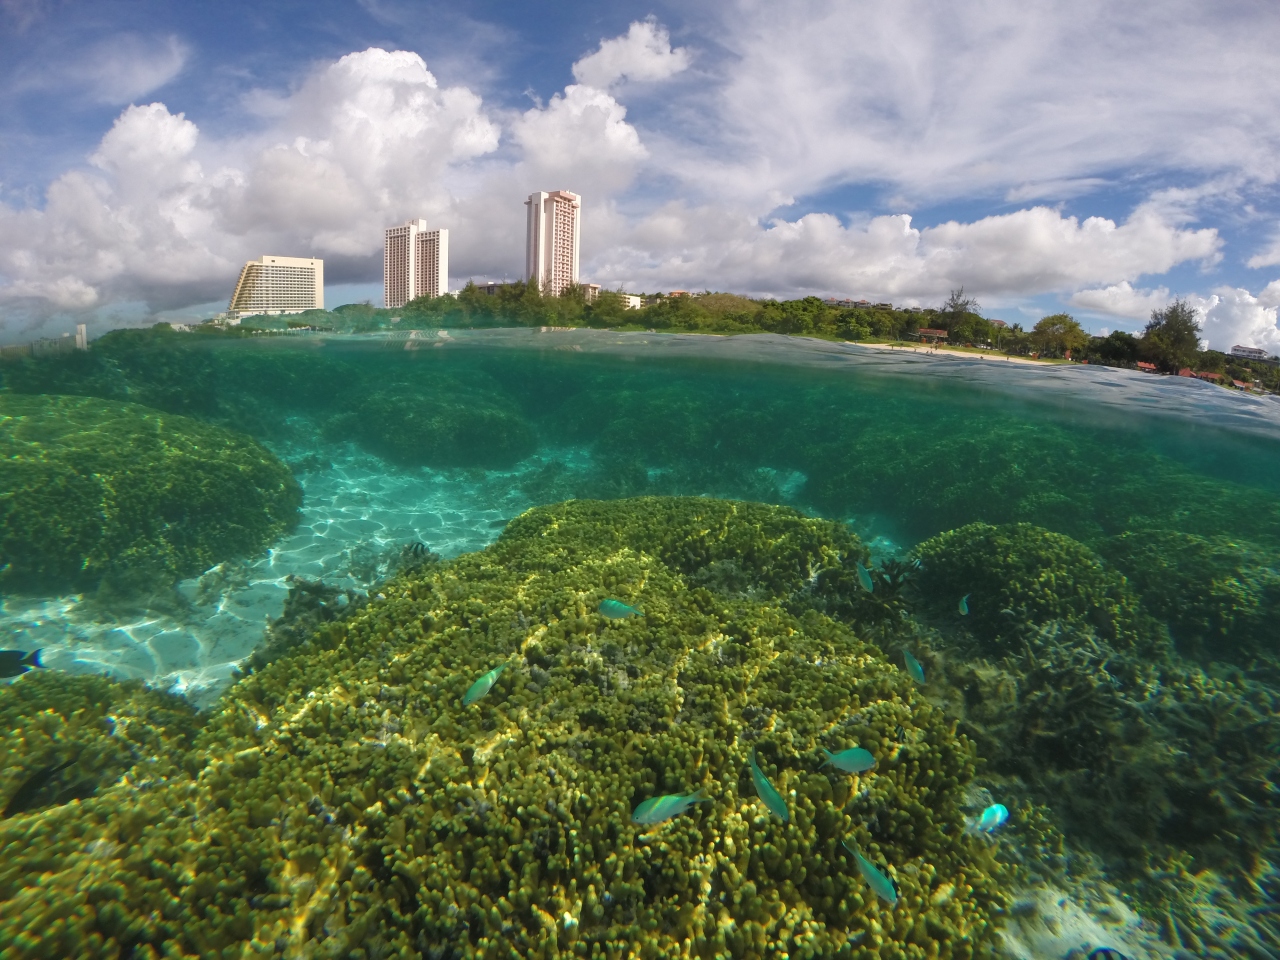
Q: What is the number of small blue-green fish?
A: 10